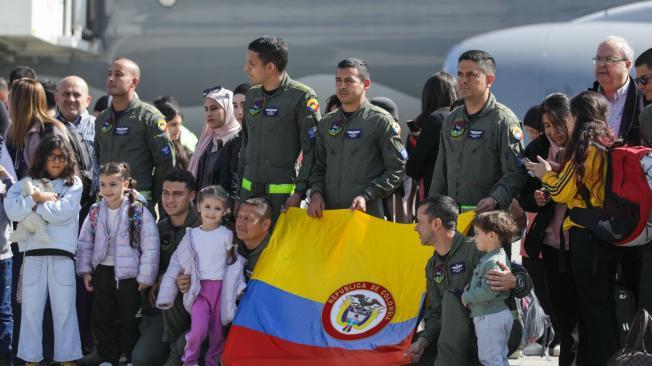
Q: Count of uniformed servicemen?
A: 7